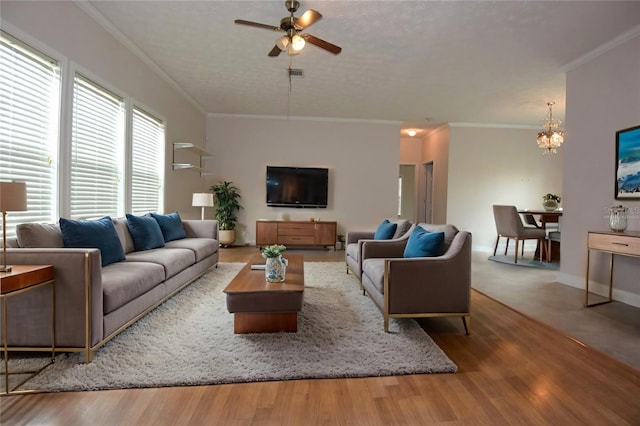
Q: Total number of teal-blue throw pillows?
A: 5